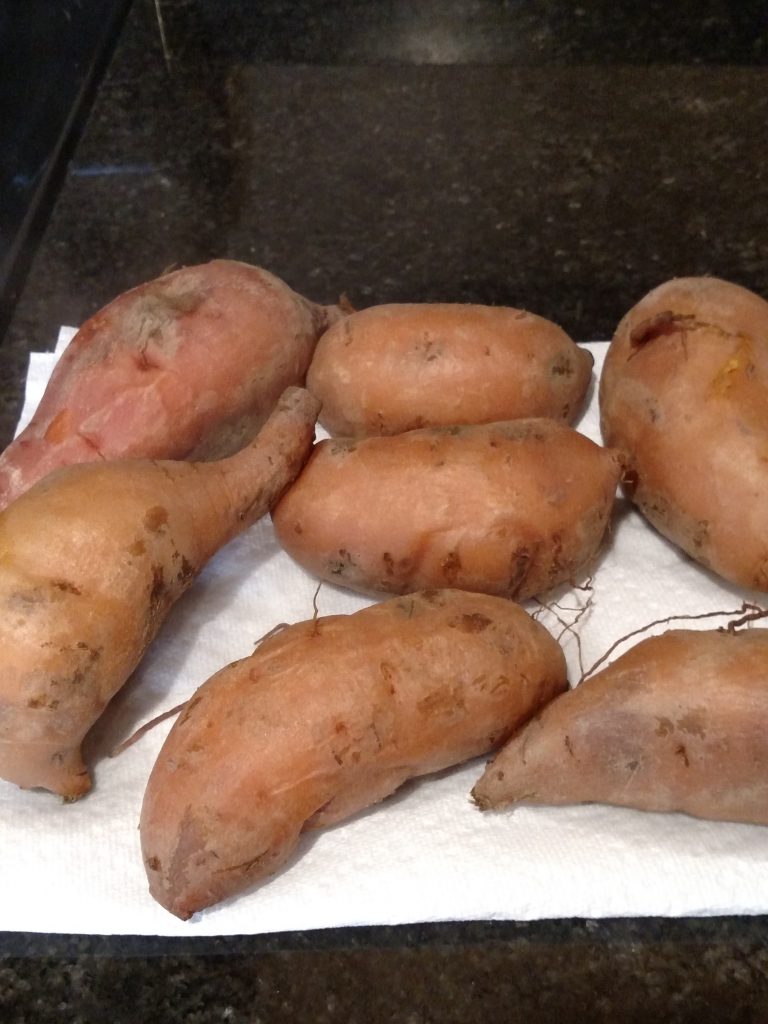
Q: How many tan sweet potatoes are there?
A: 6